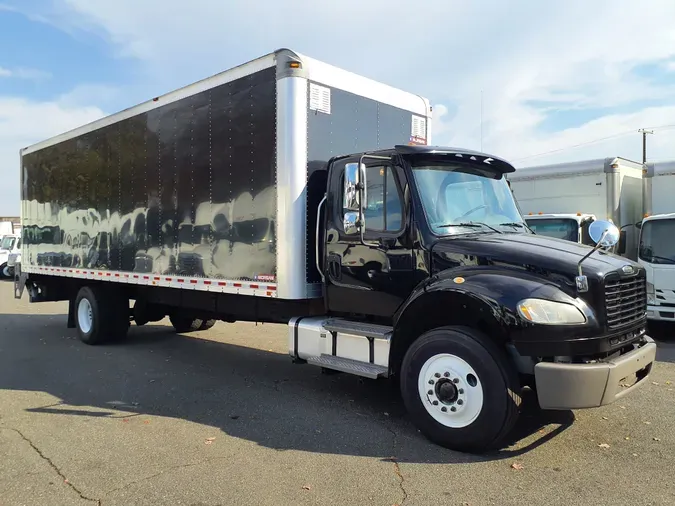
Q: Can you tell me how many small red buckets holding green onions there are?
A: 0